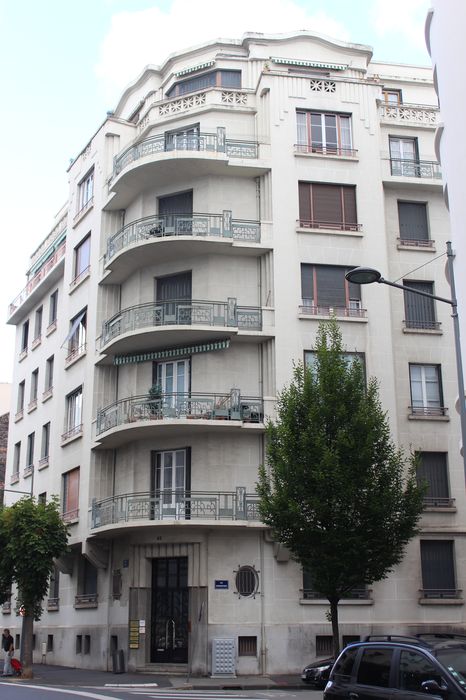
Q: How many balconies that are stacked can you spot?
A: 5